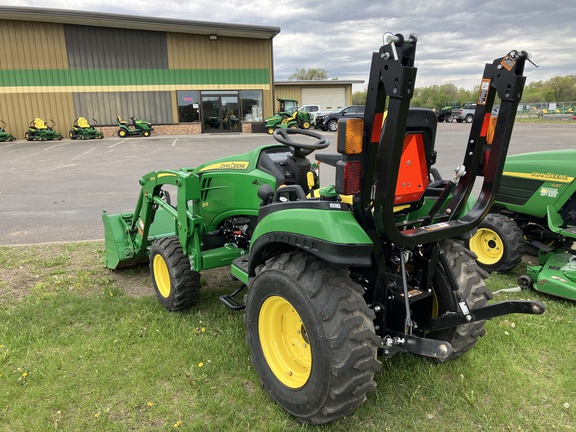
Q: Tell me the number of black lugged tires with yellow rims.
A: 4